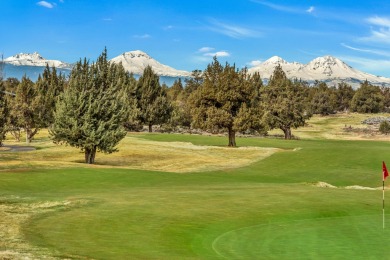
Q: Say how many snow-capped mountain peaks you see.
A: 4